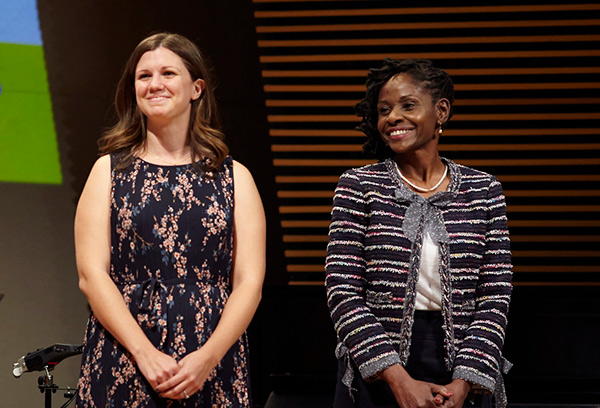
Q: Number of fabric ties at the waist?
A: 1